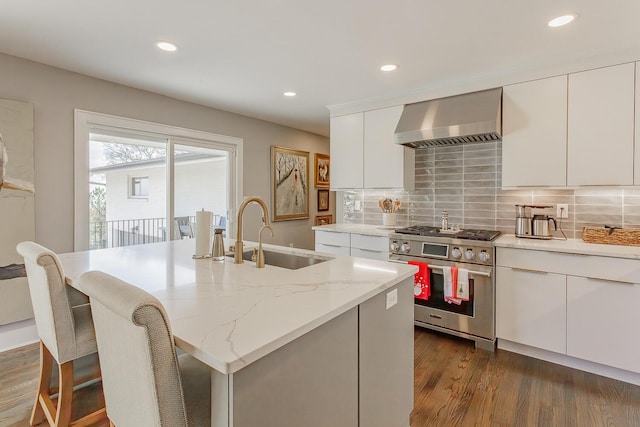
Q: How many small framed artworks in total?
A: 3